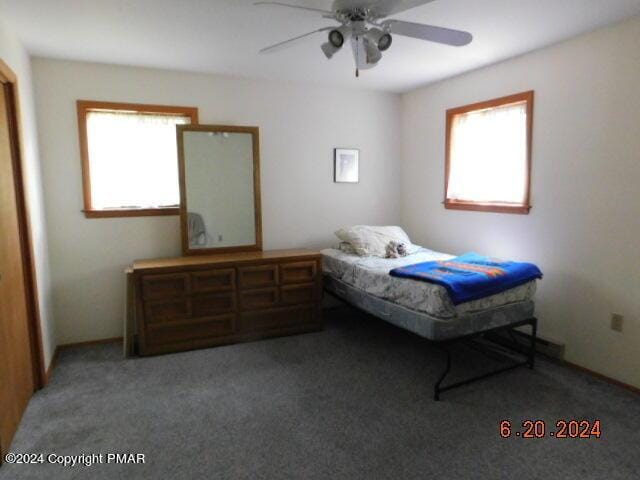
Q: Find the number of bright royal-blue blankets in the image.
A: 1